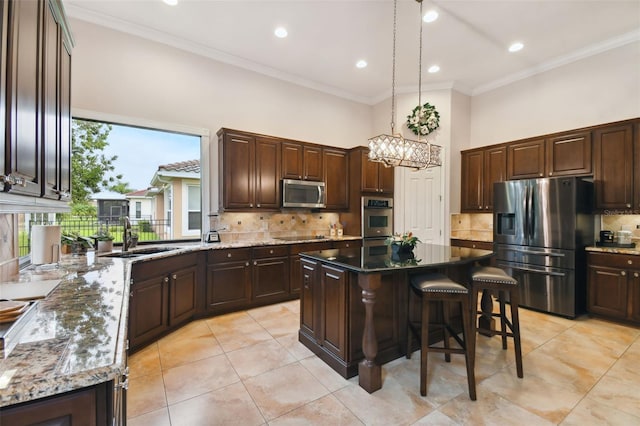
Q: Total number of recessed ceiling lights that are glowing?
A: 6